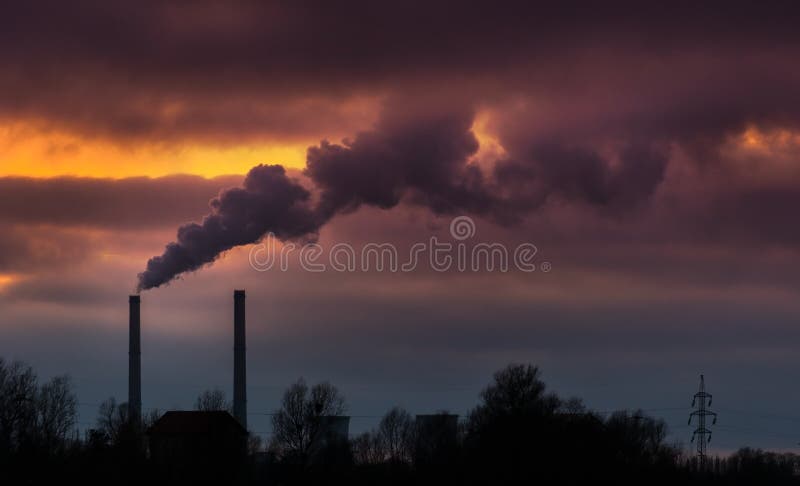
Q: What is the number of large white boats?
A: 0